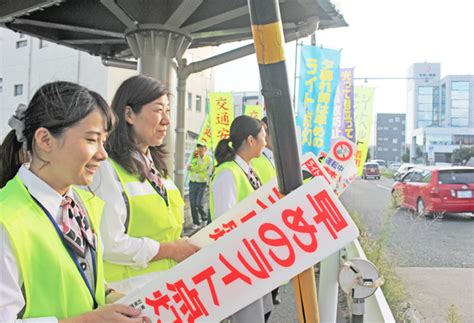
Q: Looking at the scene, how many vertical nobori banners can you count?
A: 6